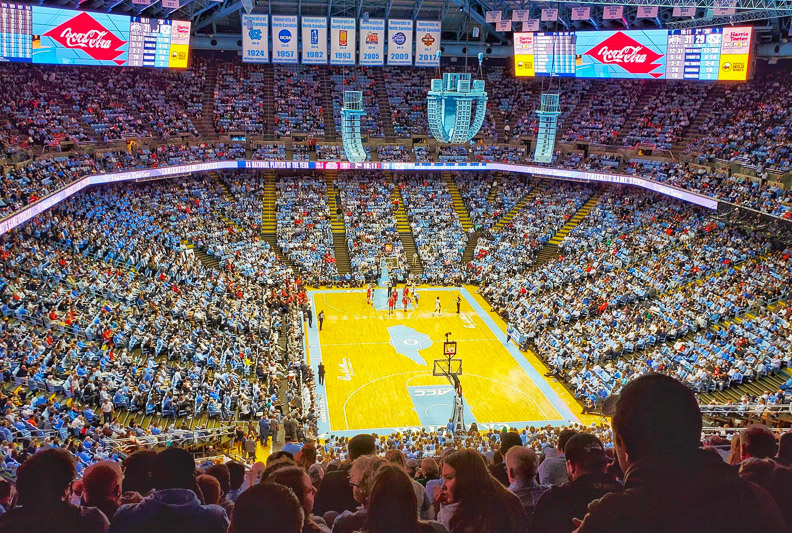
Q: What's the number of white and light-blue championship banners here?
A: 7